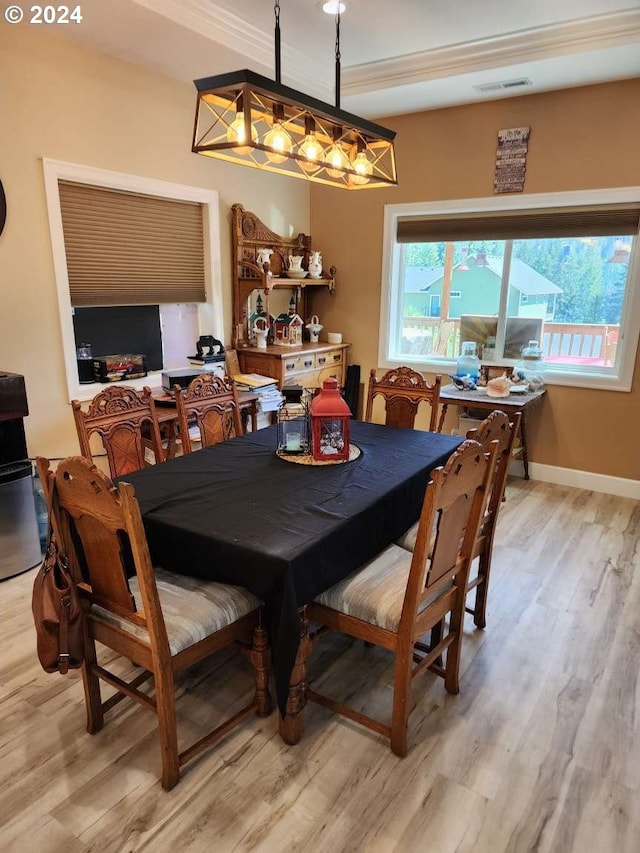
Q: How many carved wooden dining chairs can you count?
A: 6